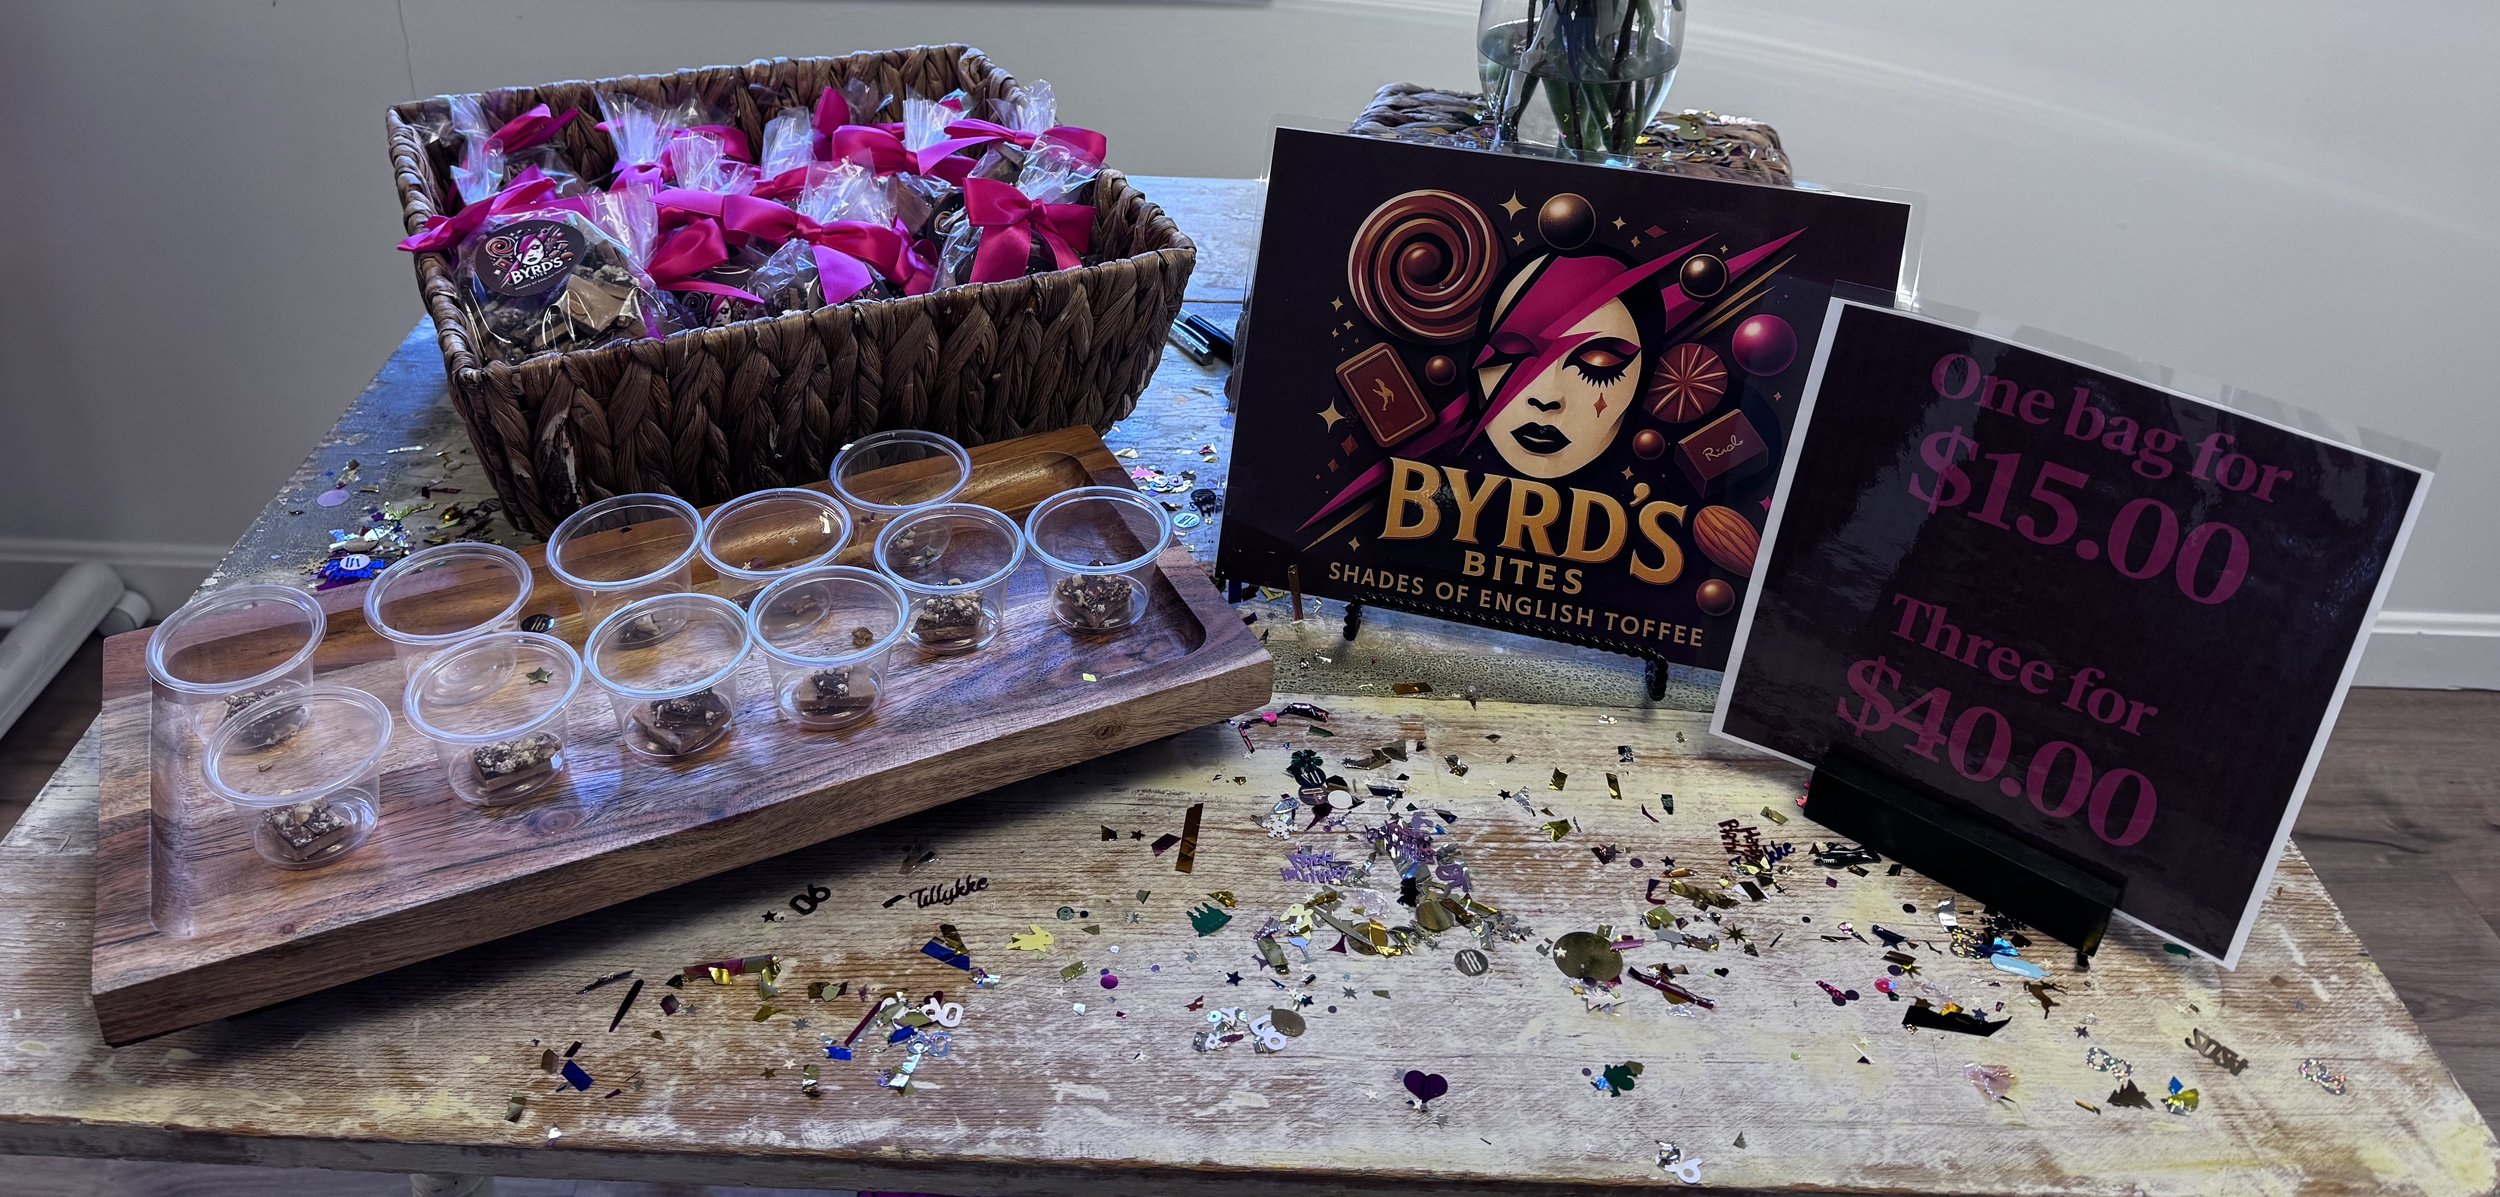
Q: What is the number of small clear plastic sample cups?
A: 11